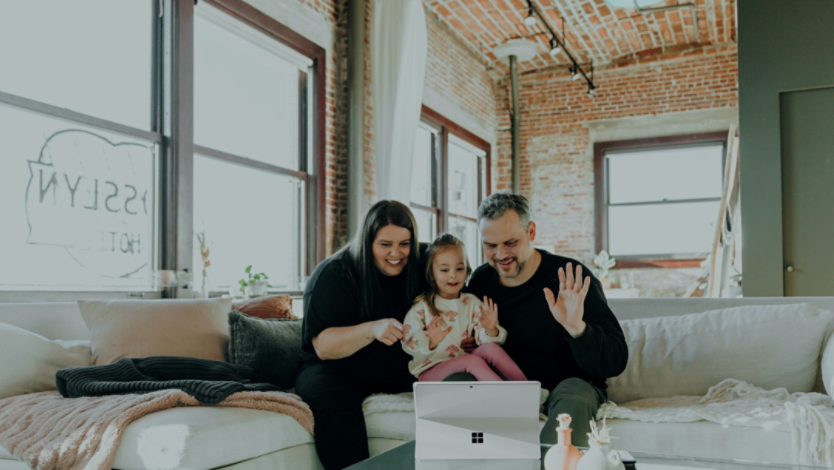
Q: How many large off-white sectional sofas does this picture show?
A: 1